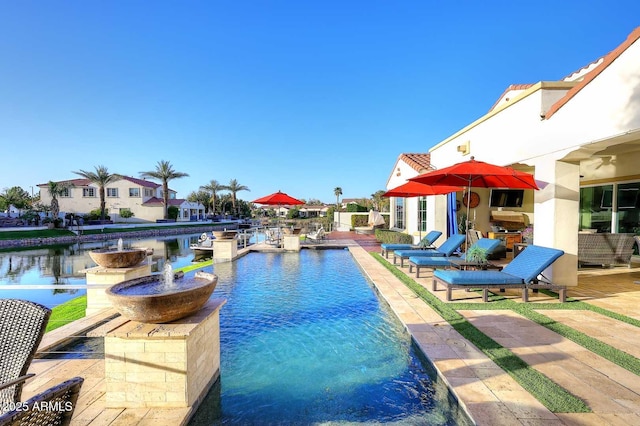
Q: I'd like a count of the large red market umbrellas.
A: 3